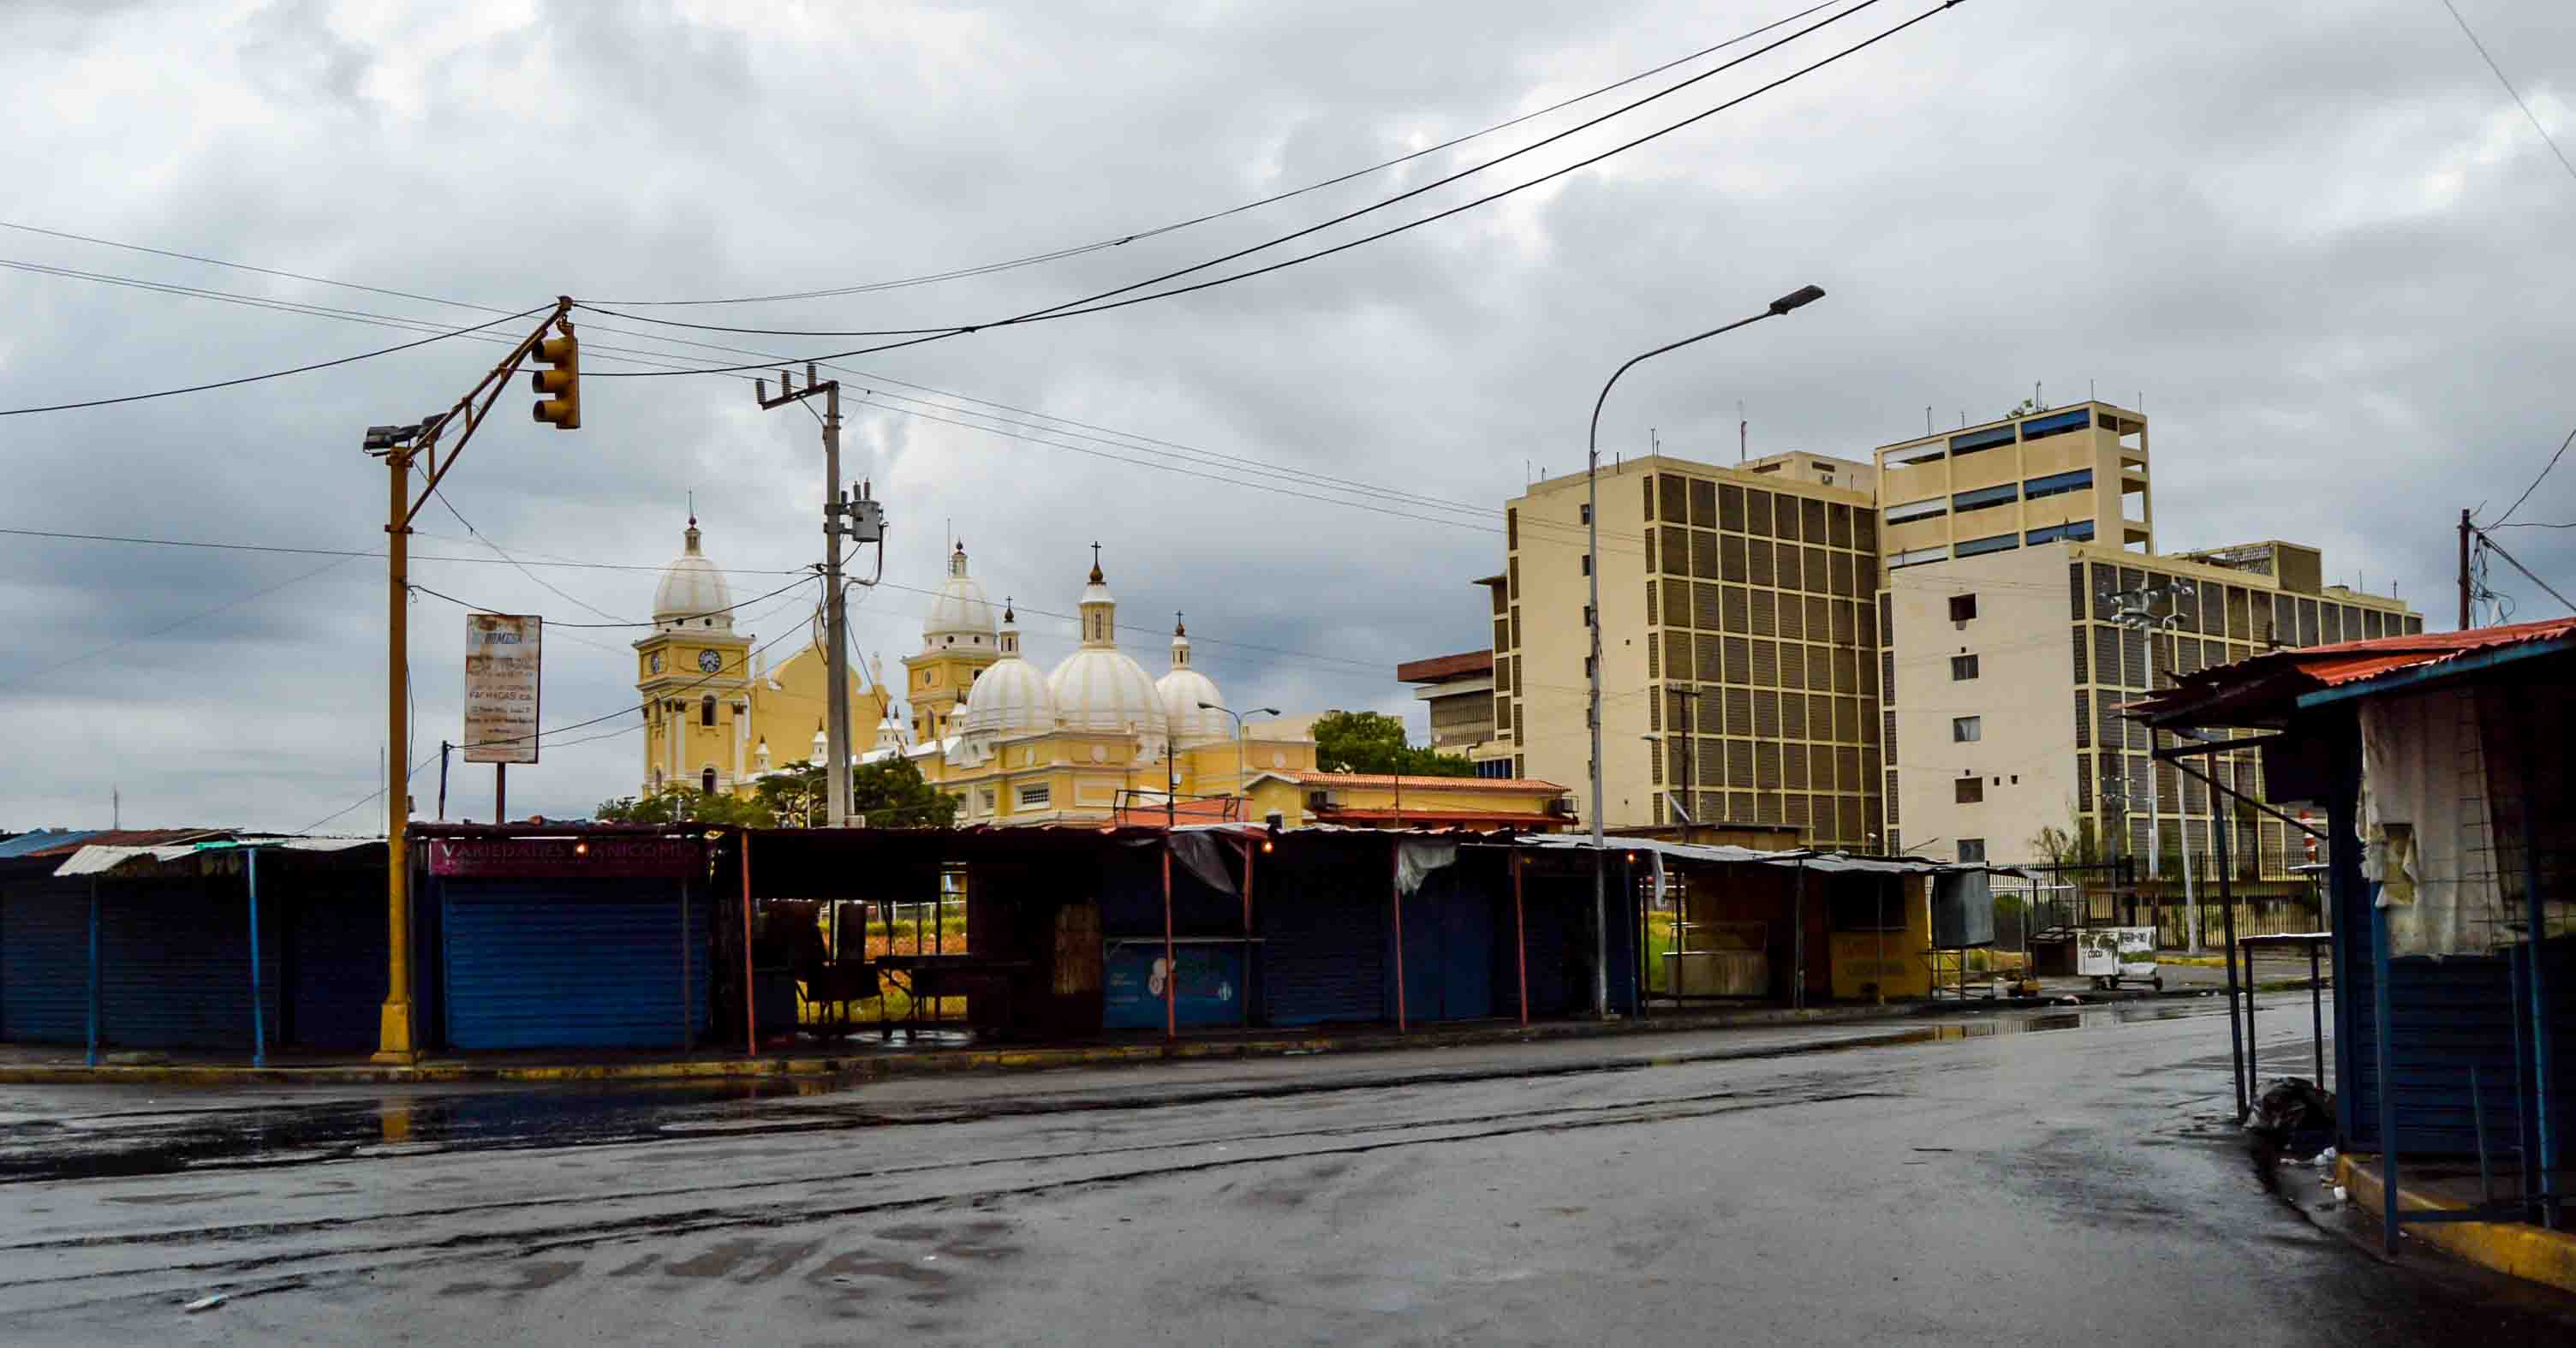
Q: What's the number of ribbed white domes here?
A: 5